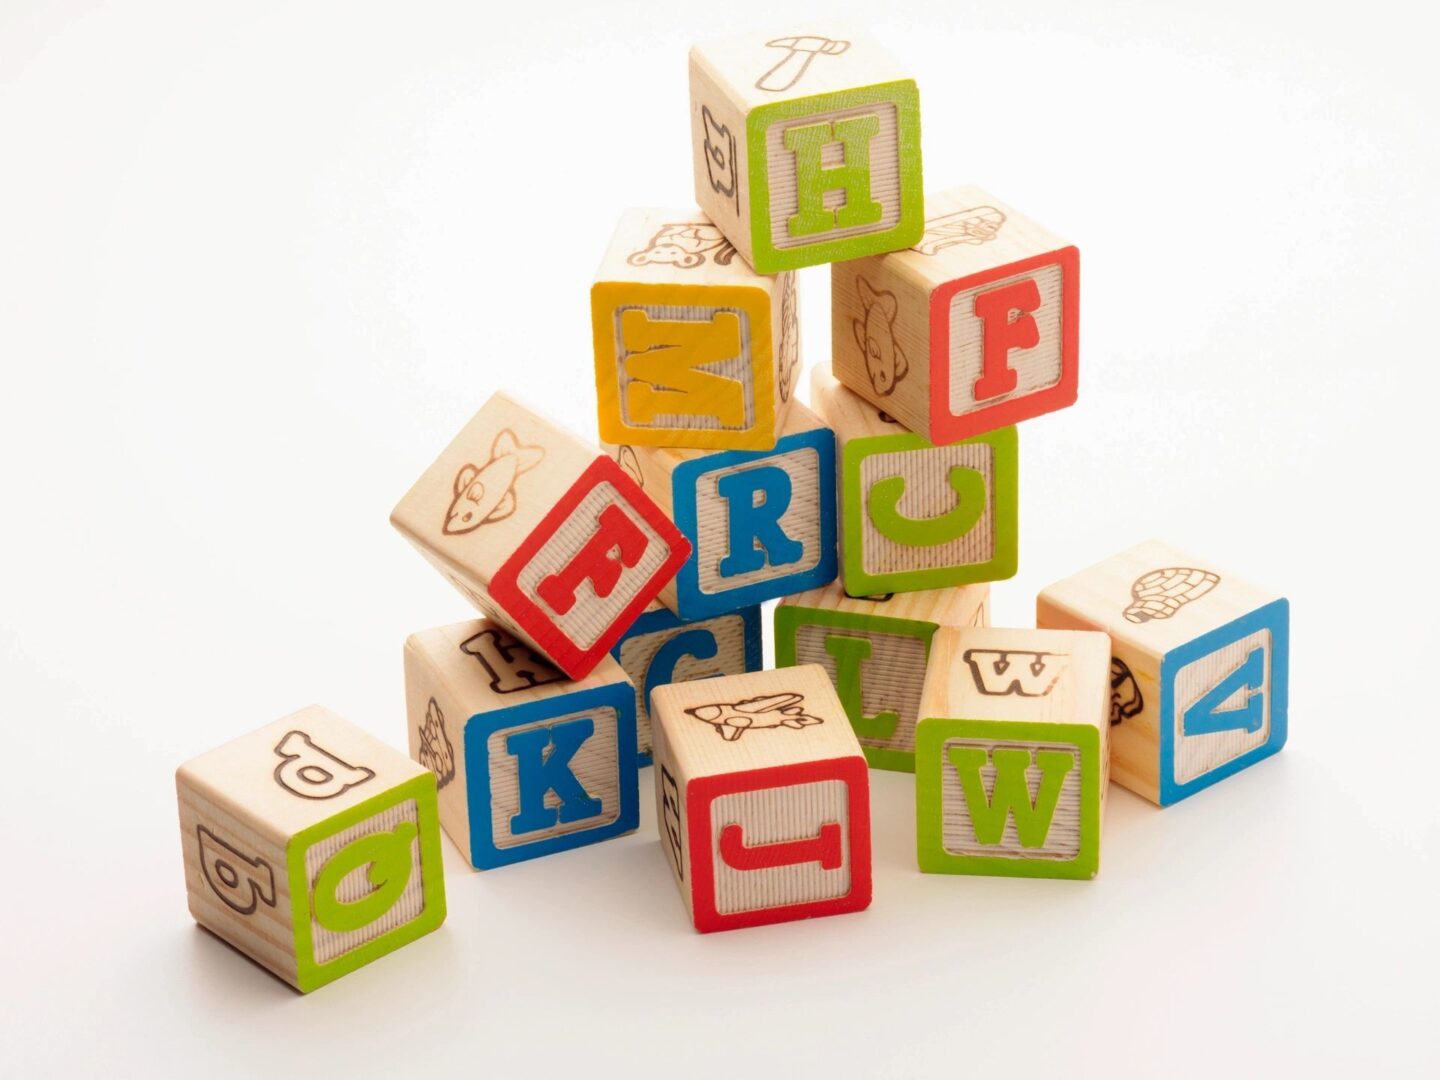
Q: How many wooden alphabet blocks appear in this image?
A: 13